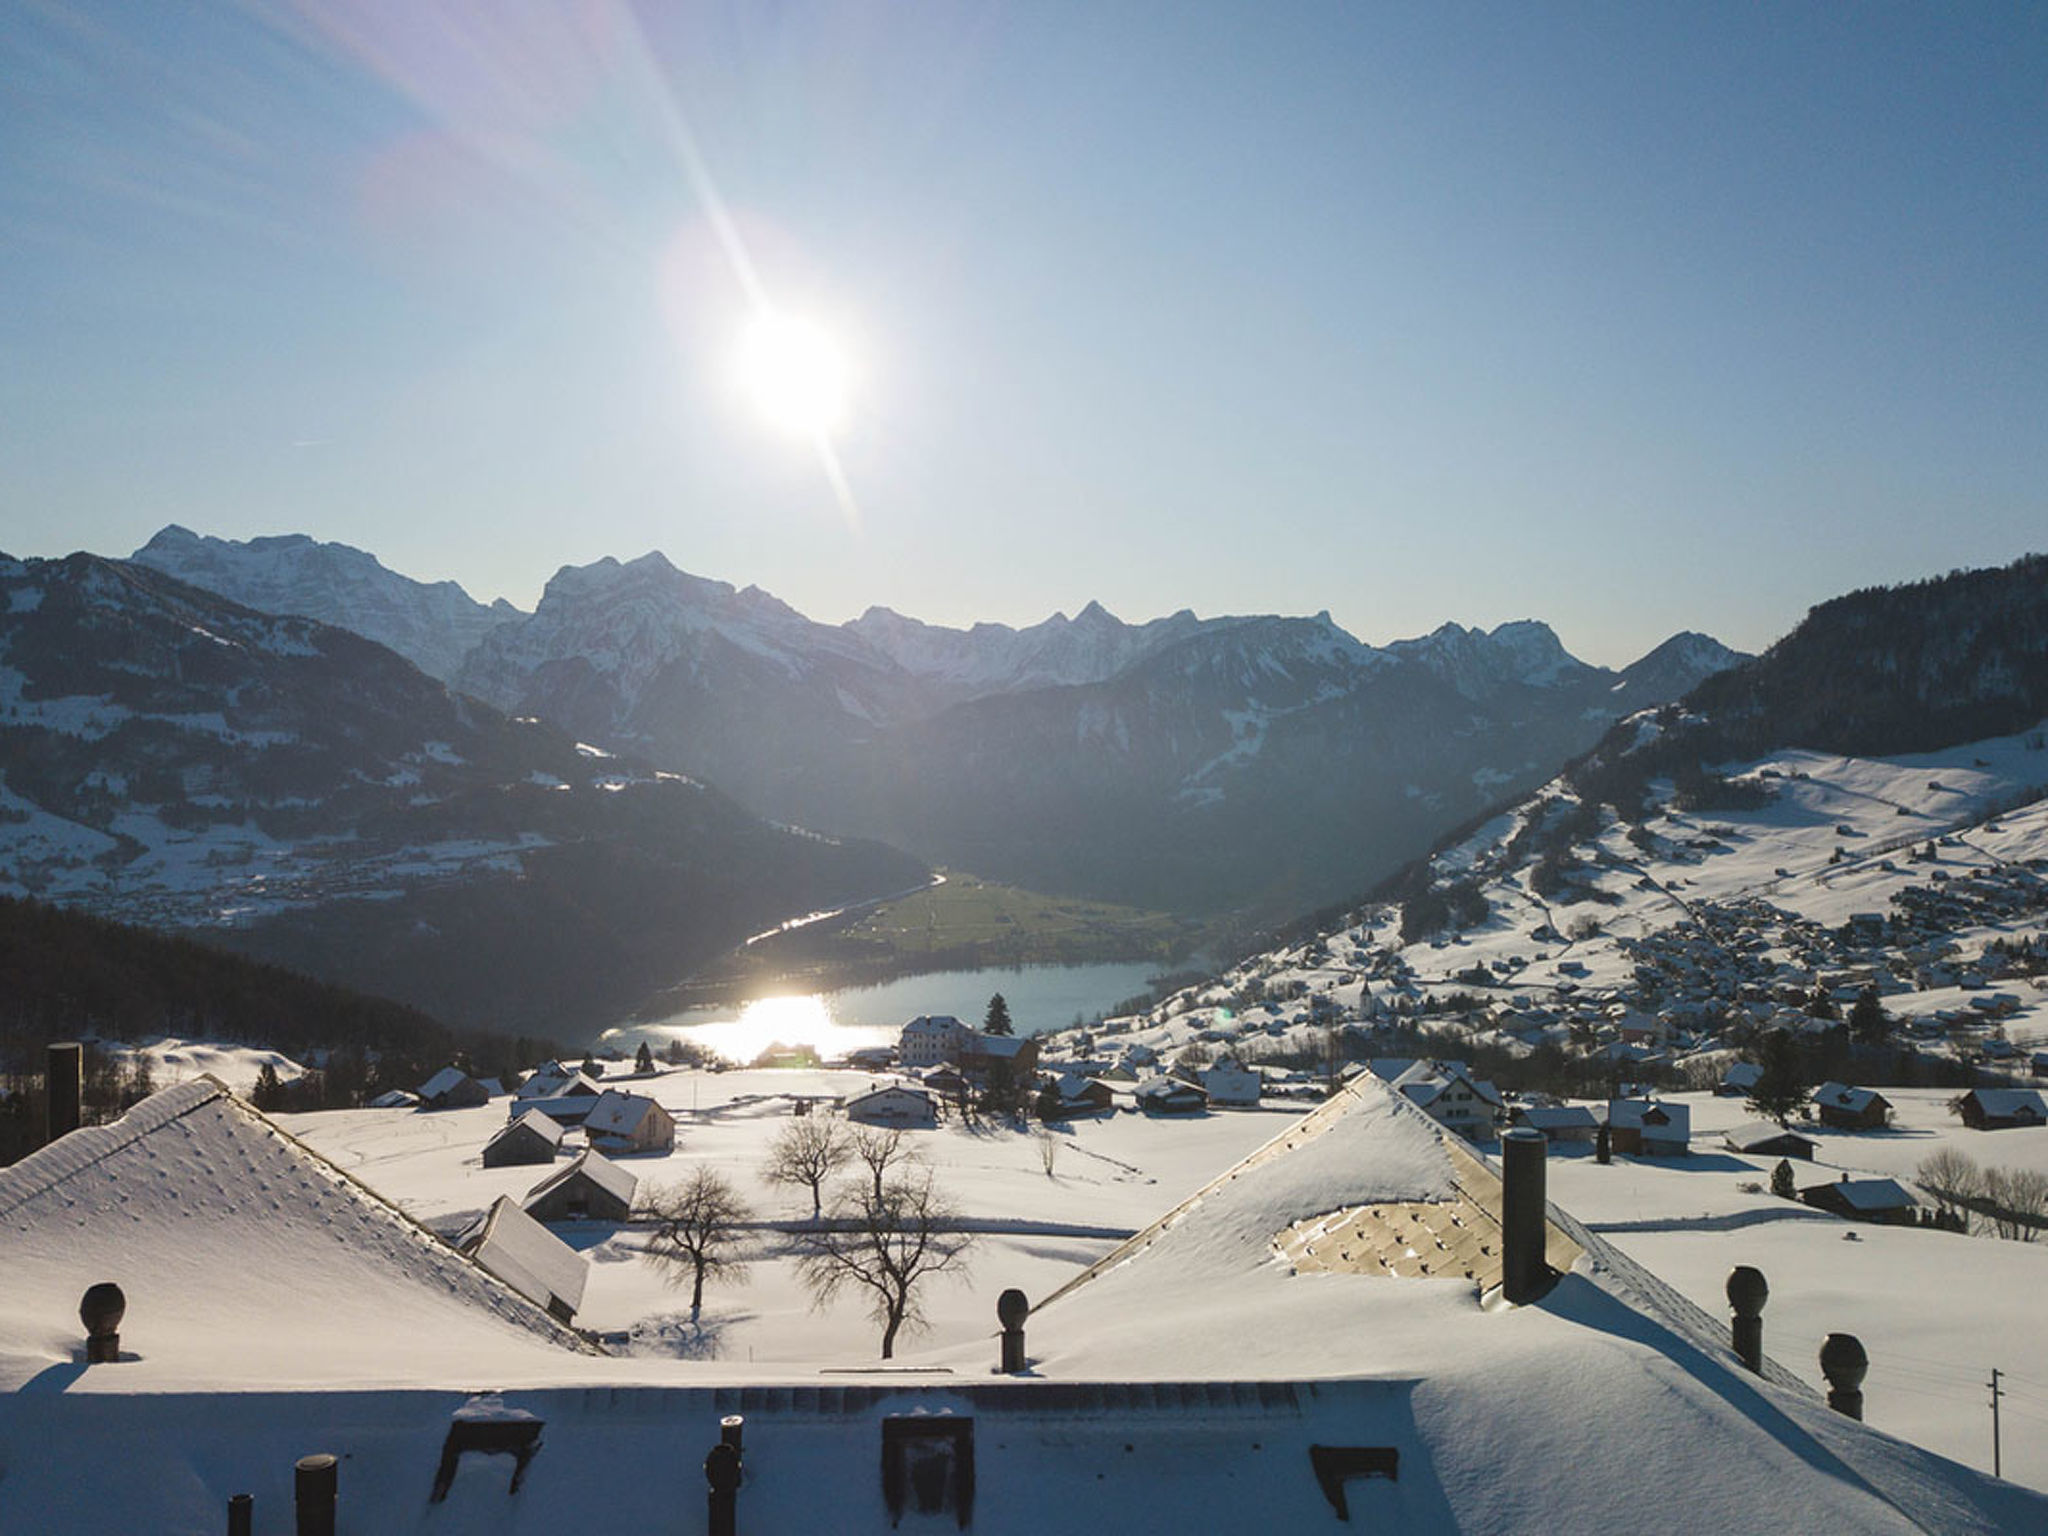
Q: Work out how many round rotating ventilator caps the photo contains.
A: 5